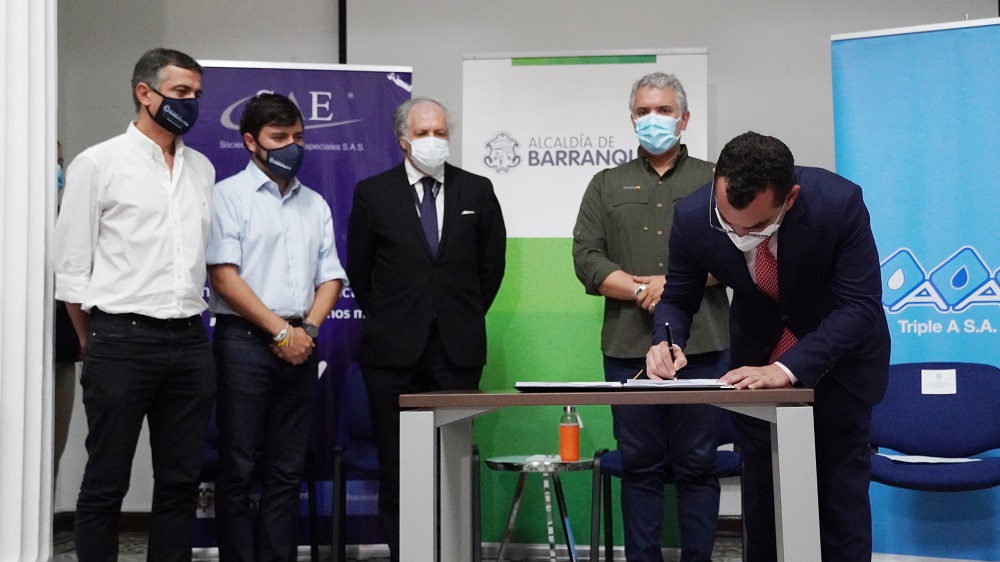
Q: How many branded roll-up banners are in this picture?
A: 3